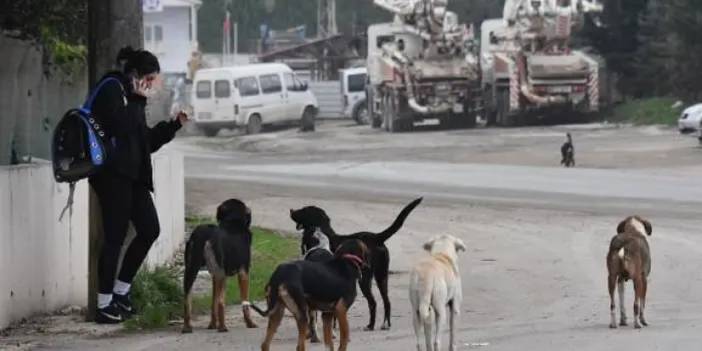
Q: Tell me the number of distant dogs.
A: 1